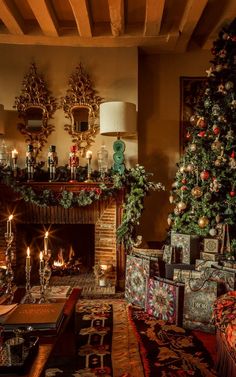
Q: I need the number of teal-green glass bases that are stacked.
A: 3